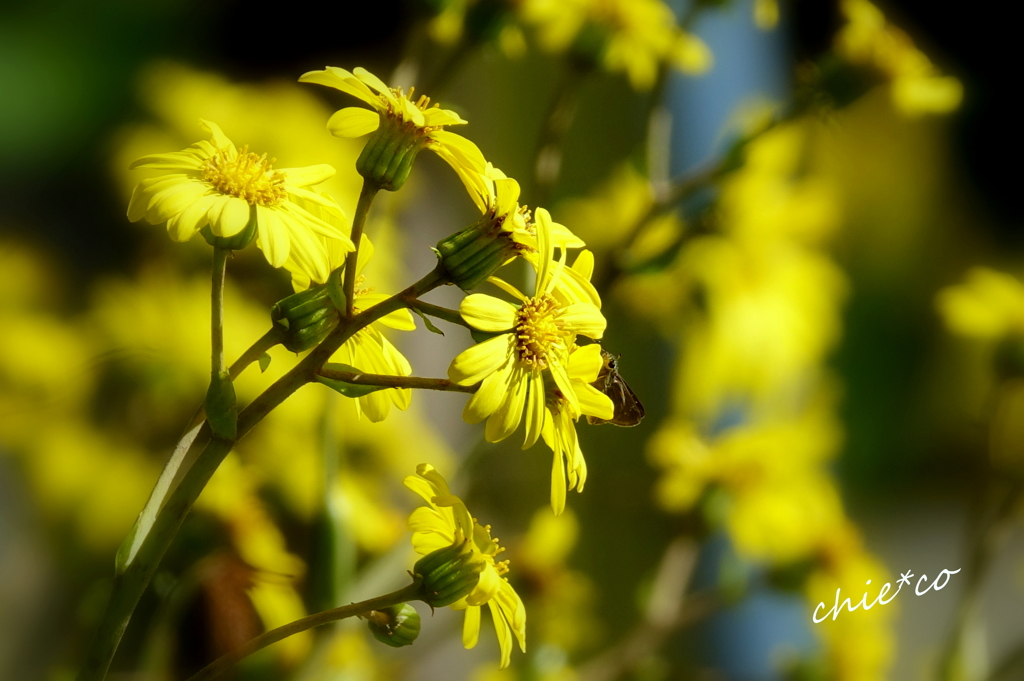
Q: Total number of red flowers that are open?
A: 0